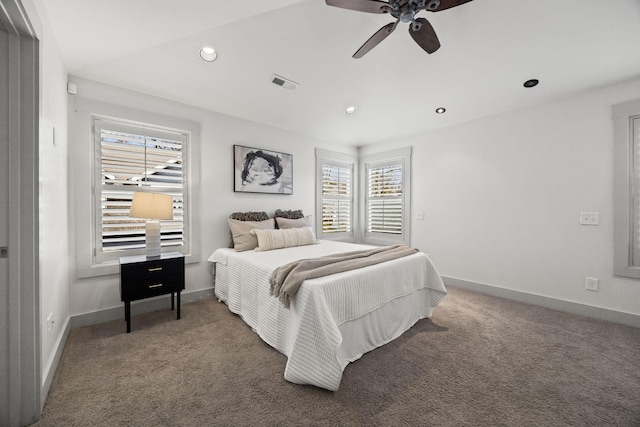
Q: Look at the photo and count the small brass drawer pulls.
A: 2